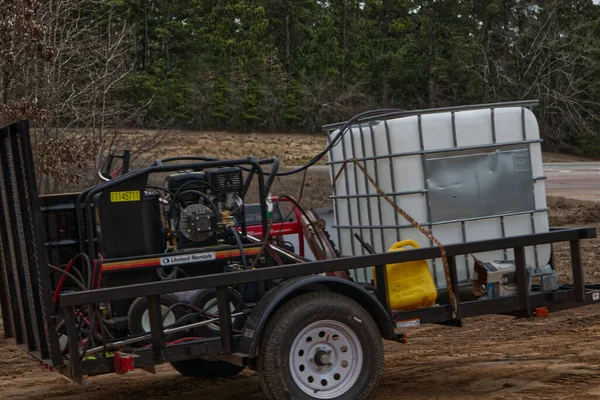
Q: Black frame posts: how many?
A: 7